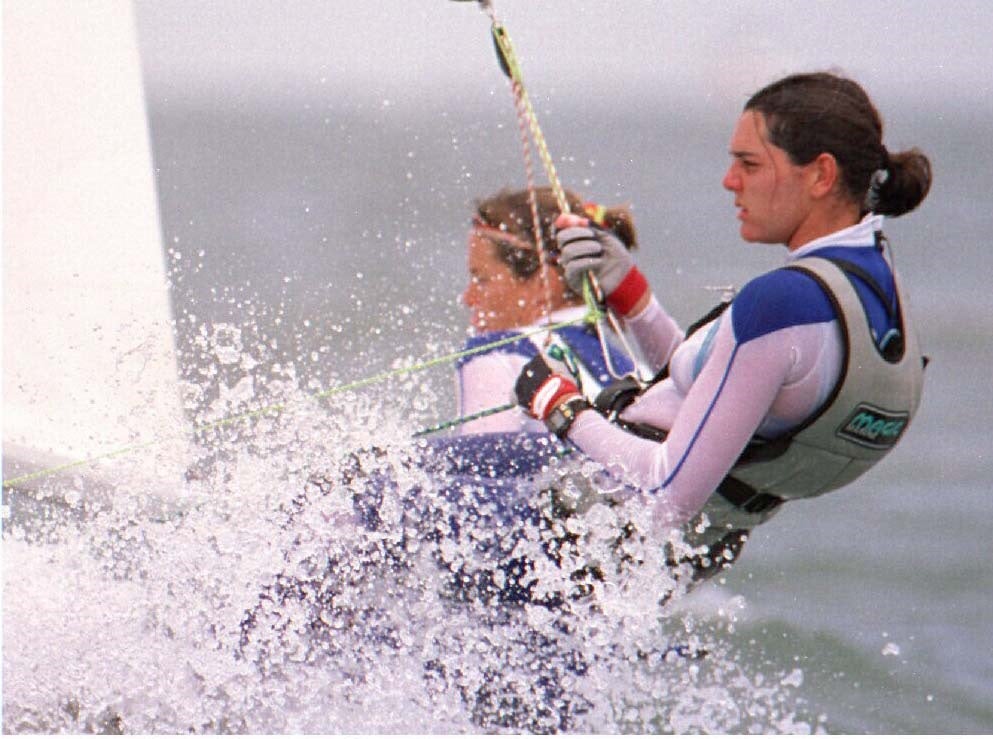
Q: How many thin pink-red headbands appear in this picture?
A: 1